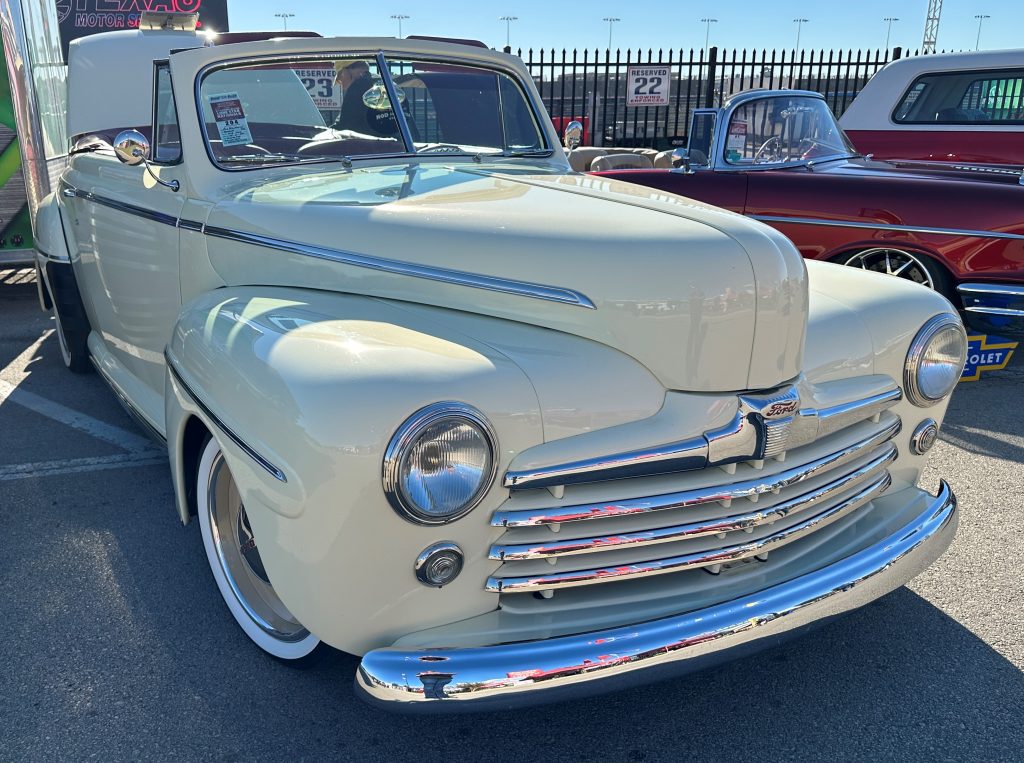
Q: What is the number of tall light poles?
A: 8